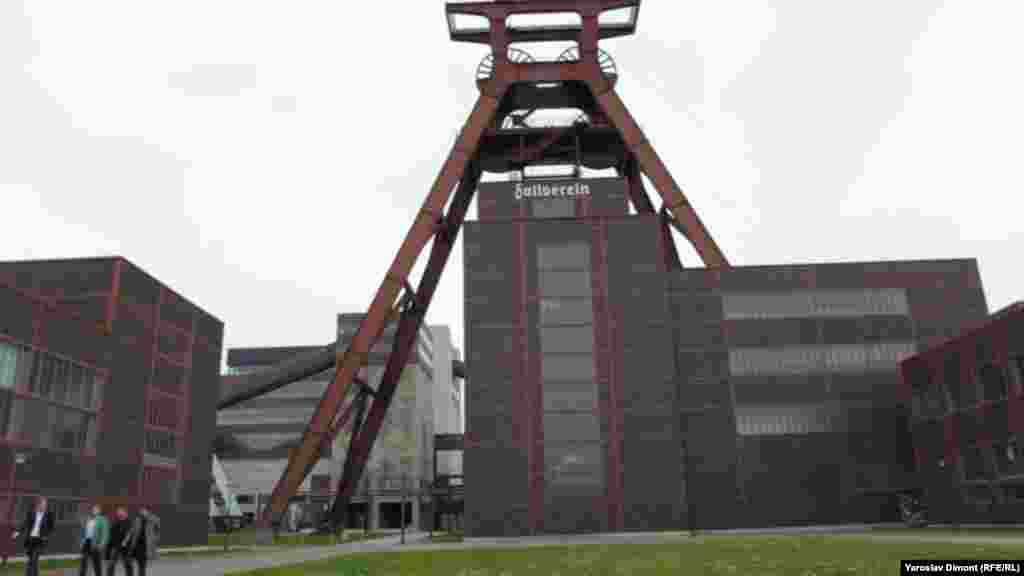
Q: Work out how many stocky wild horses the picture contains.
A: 0